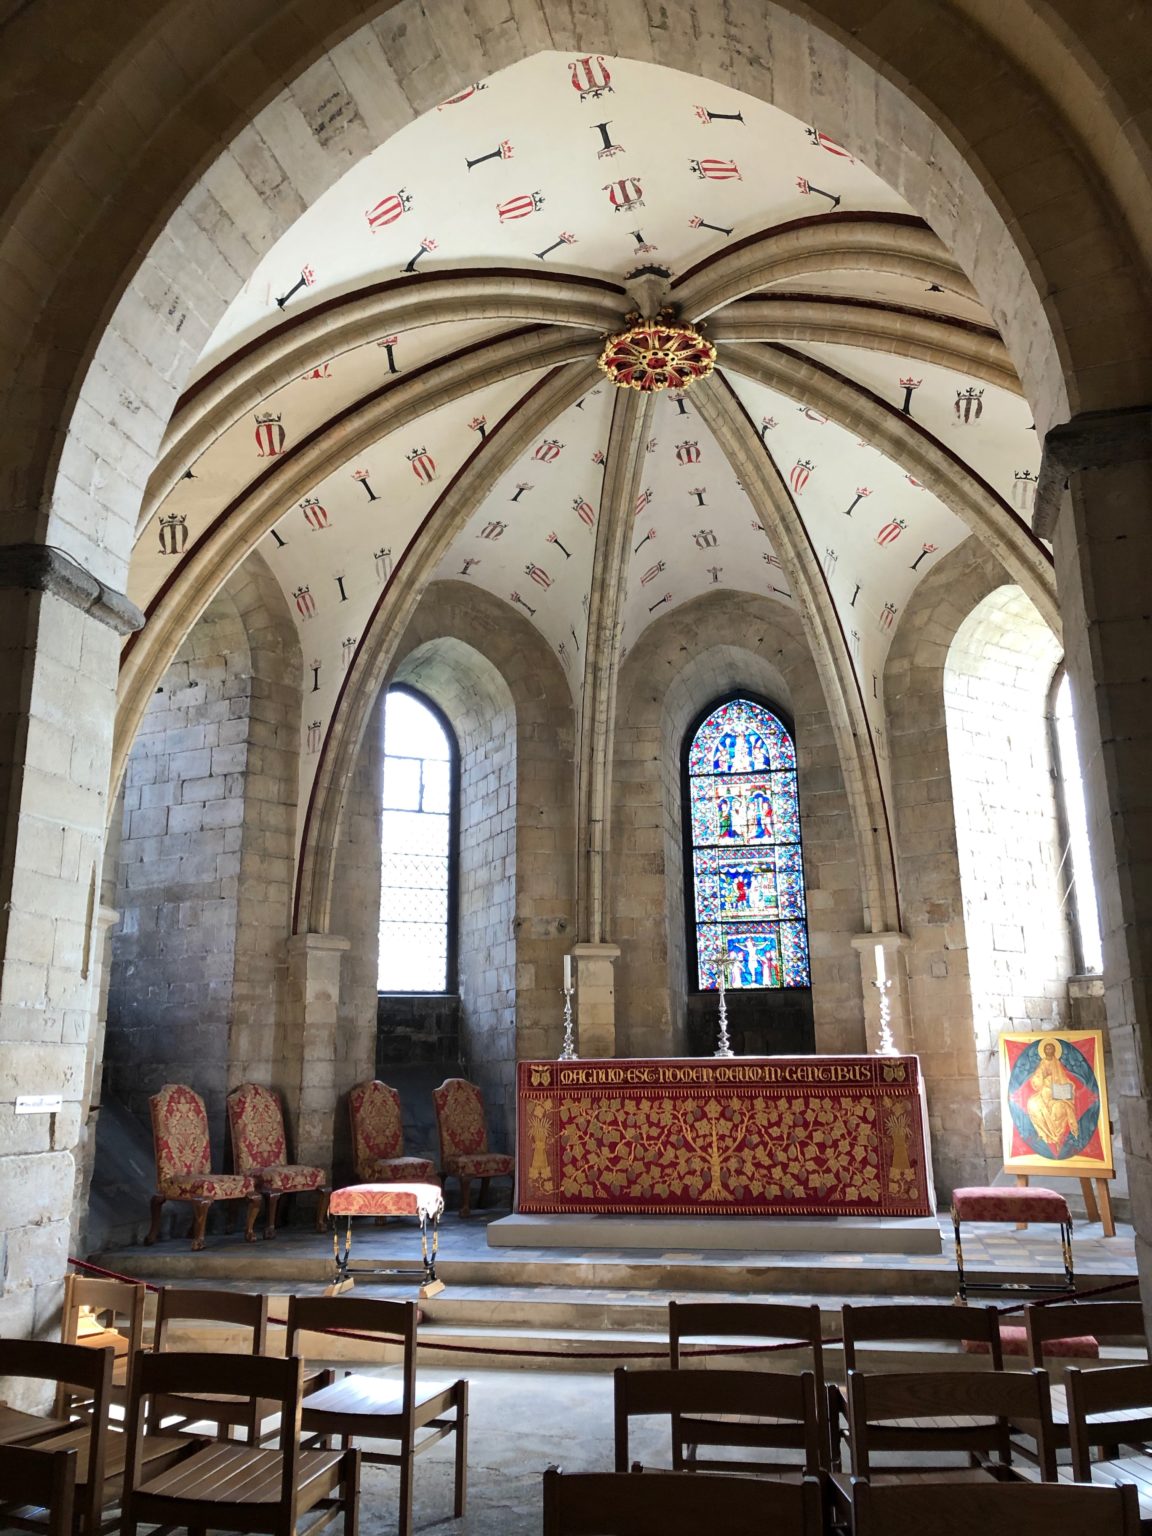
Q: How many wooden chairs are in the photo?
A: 14